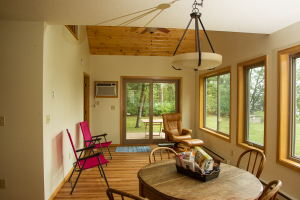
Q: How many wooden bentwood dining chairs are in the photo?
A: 4